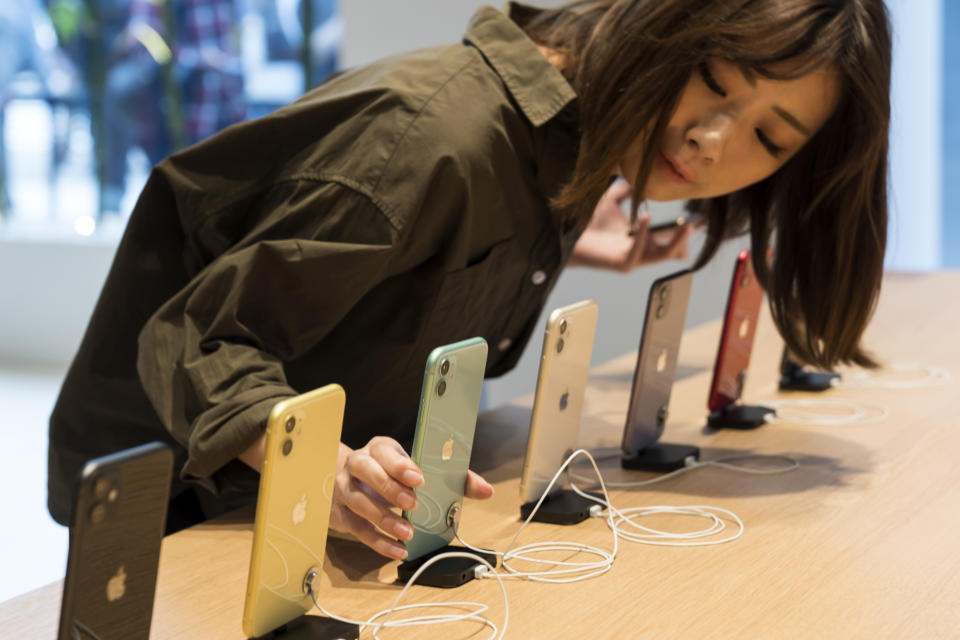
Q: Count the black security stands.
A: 6